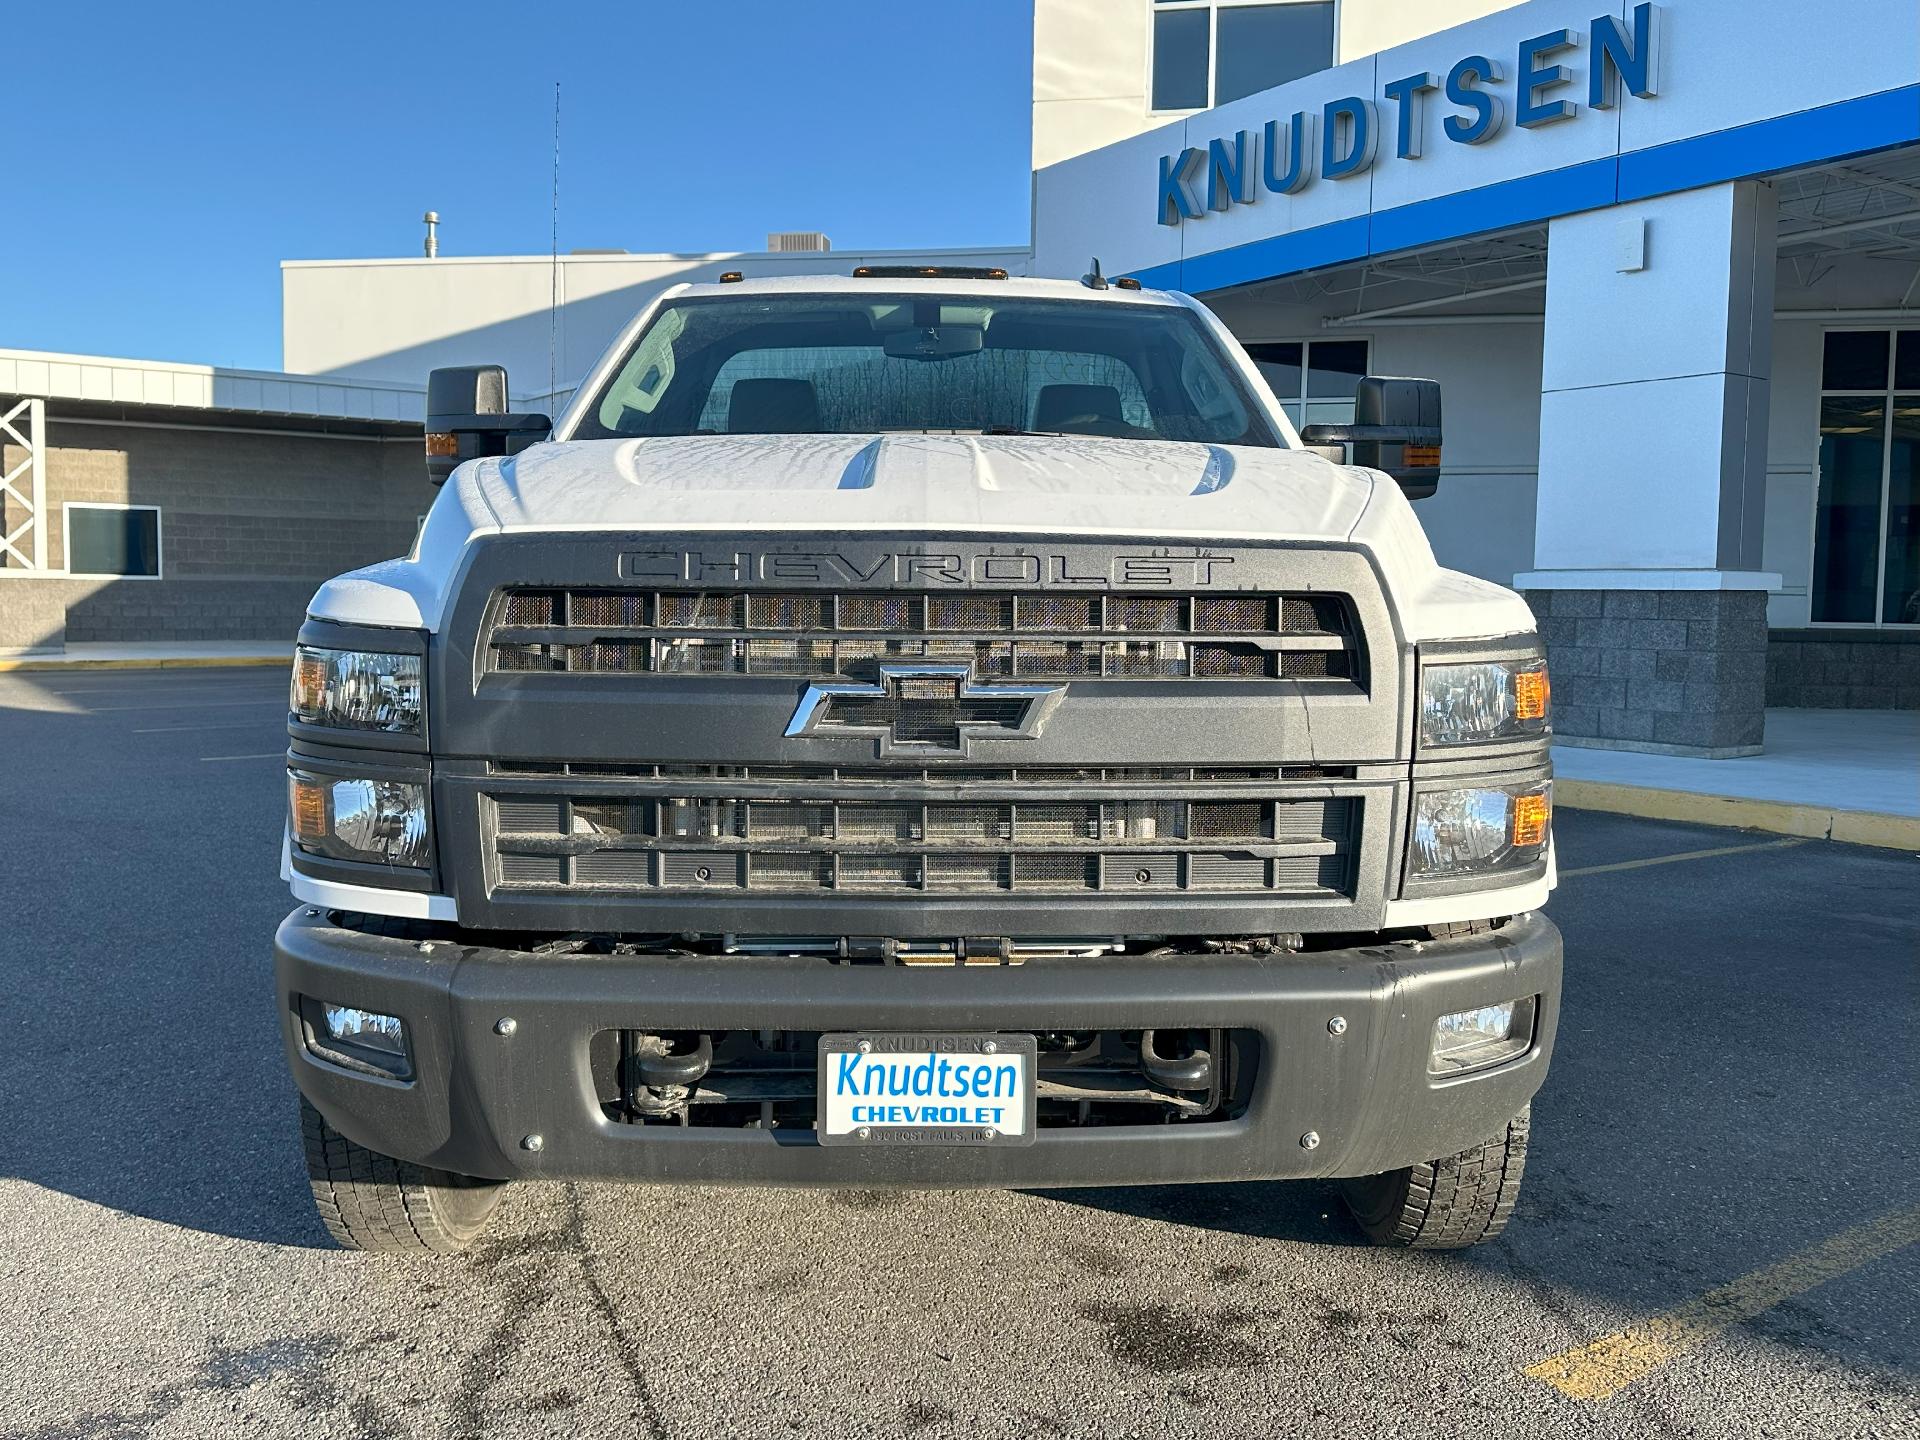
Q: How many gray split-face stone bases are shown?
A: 1